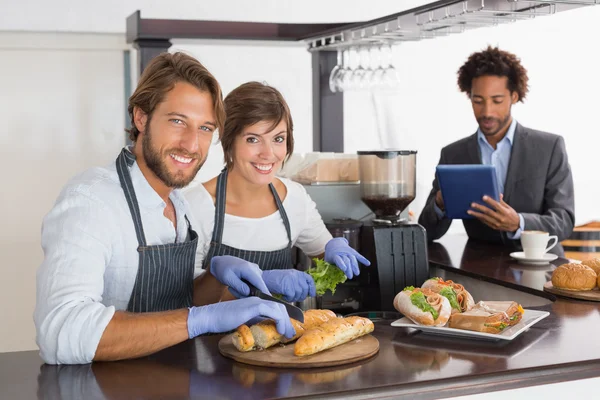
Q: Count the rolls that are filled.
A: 2